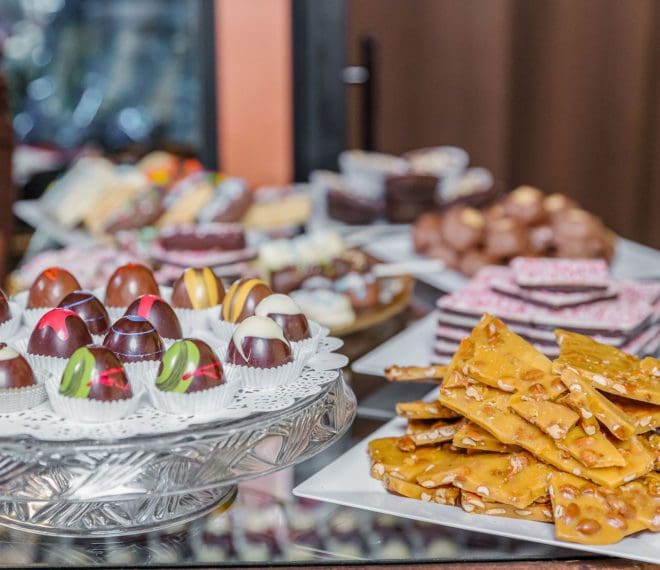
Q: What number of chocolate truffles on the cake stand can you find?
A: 14